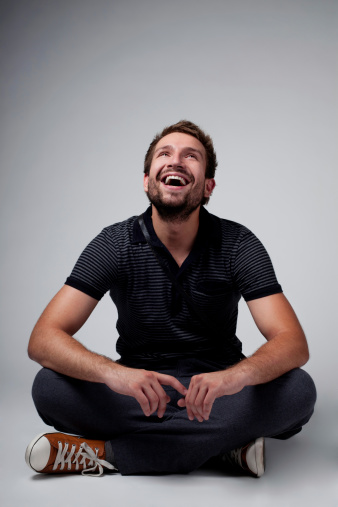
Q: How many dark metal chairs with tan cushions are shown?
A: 0